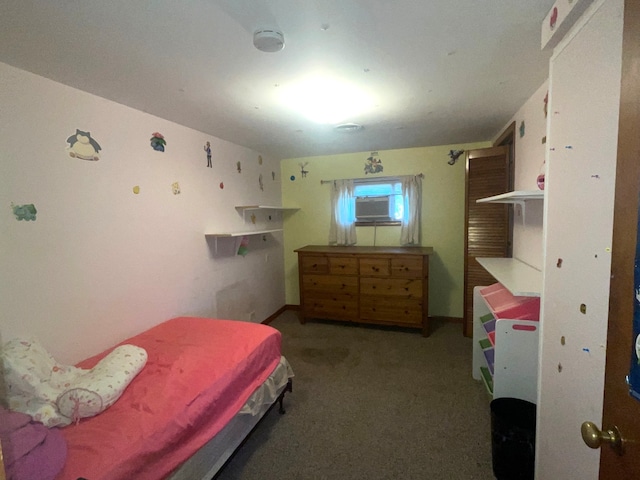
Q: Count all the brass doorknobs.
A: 1